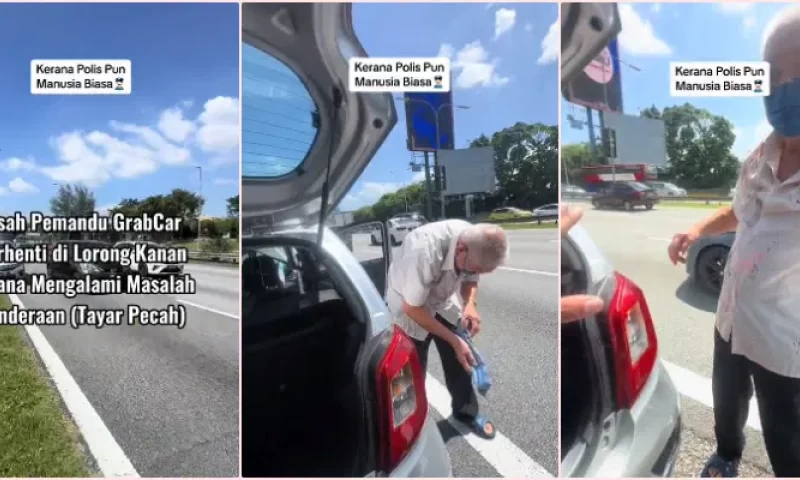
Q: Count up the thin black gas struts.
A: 1